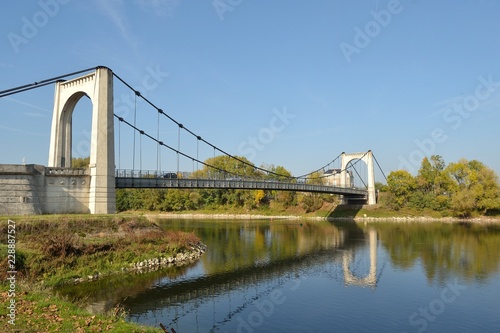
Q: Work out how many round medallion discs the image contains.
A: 4